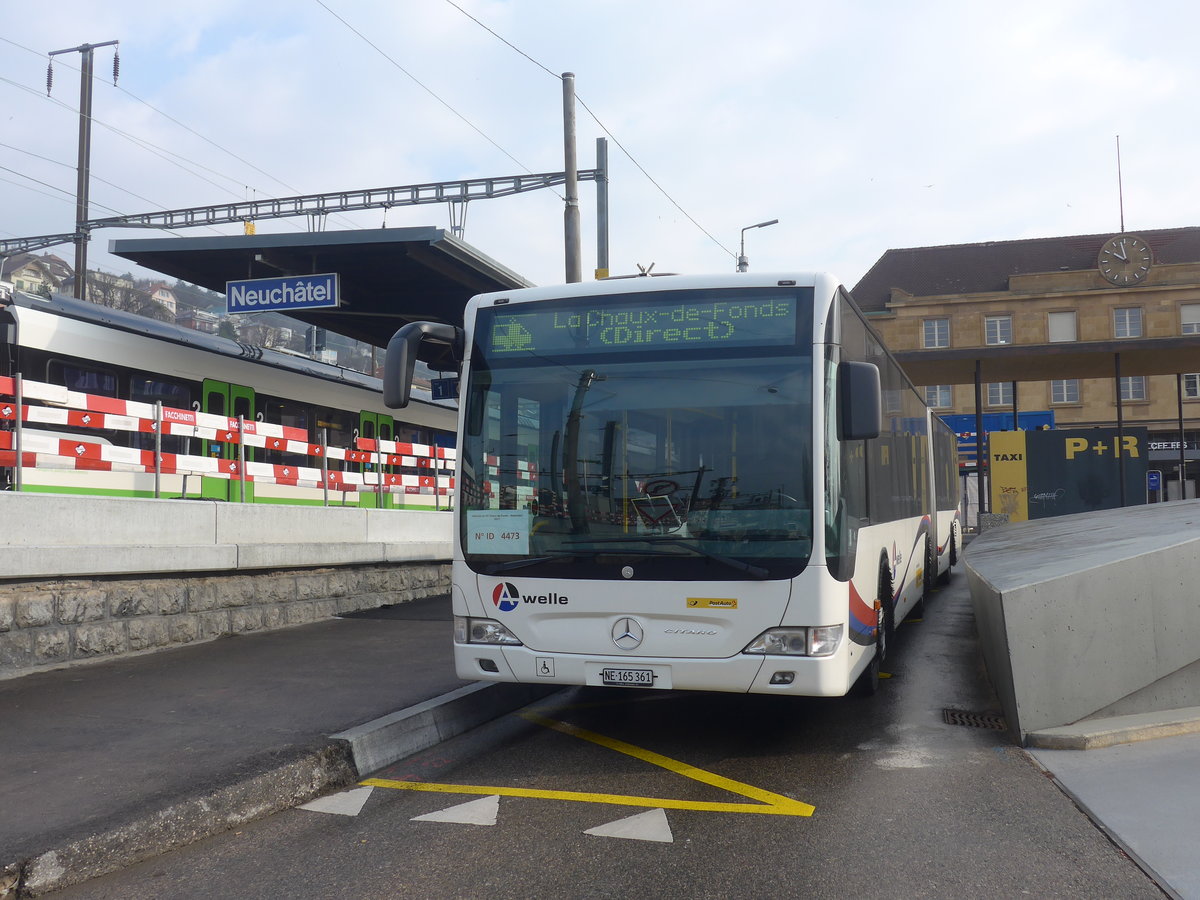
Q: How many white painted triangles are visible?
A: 3